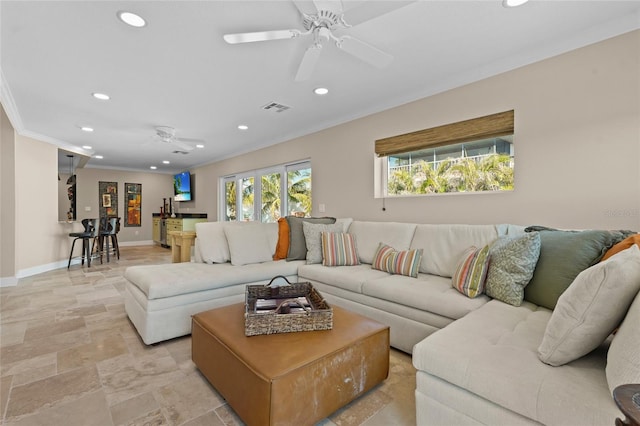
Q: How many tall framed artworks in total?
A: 2